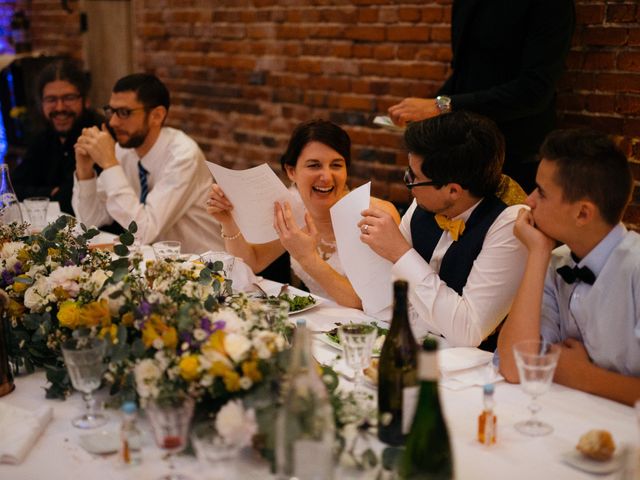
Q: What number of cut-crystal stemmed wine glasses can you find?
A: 4